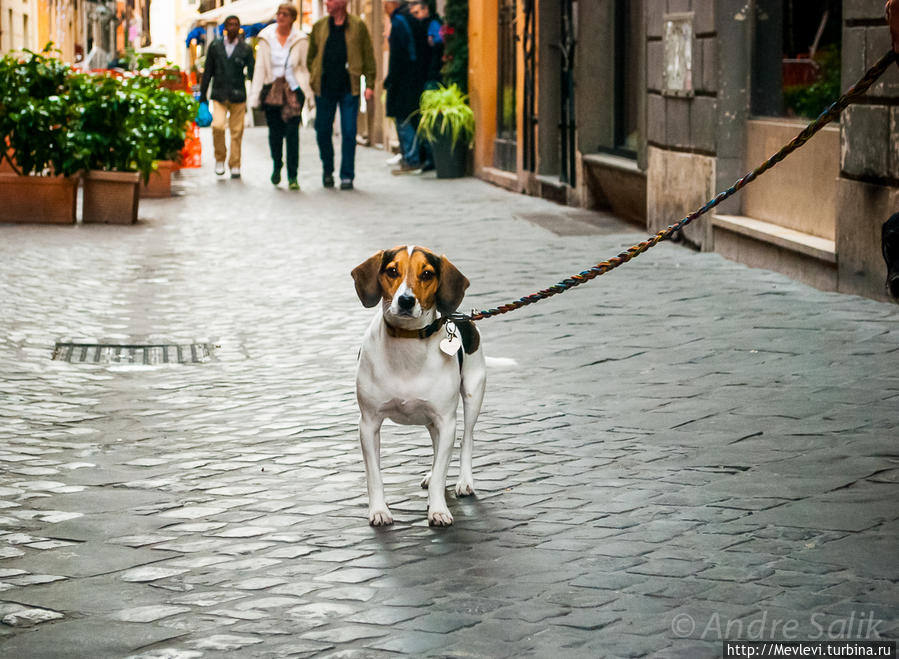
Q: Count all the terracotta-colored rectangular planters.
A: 3